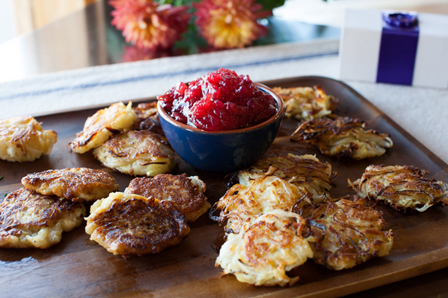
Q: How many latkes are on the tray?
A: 15